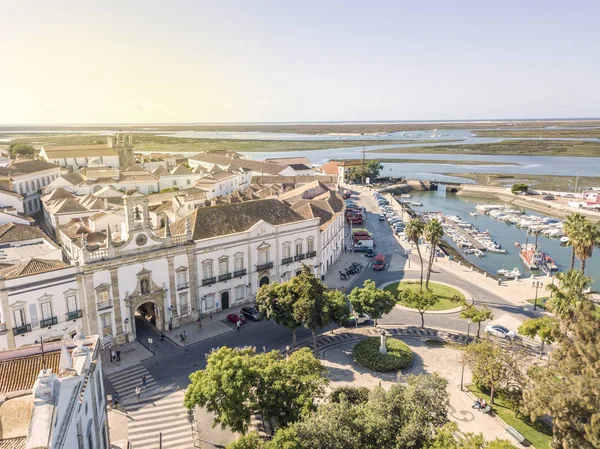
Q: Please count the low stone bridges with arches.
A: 1